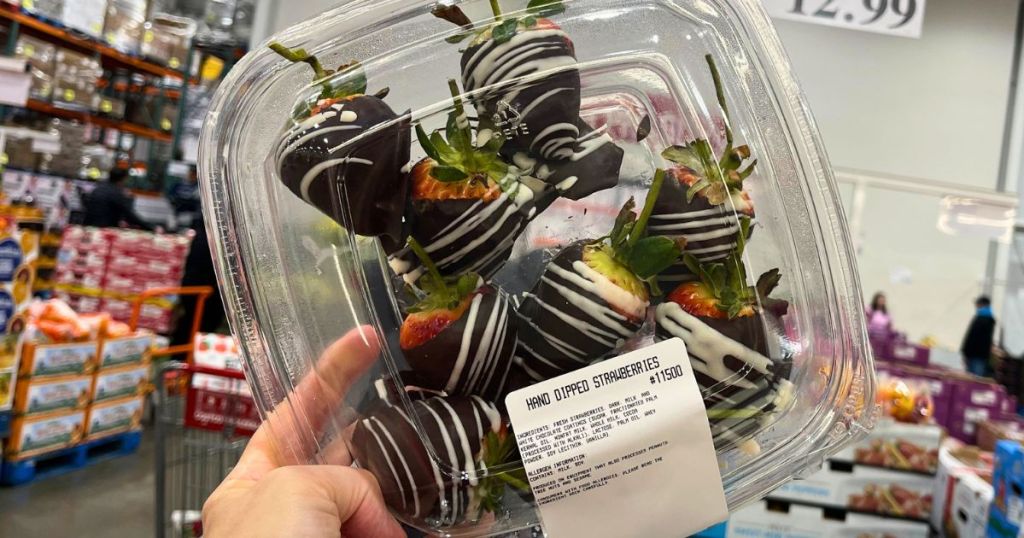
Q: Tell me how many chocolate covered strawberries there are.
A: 8